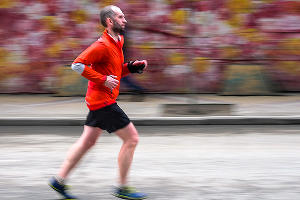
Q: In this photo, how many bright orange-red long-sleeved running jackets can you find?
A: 1